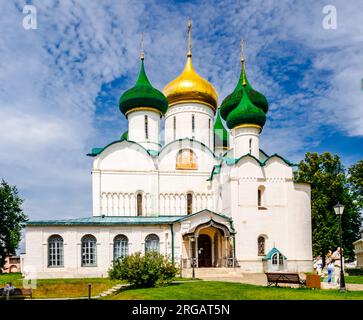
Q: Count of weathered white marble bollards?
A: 0